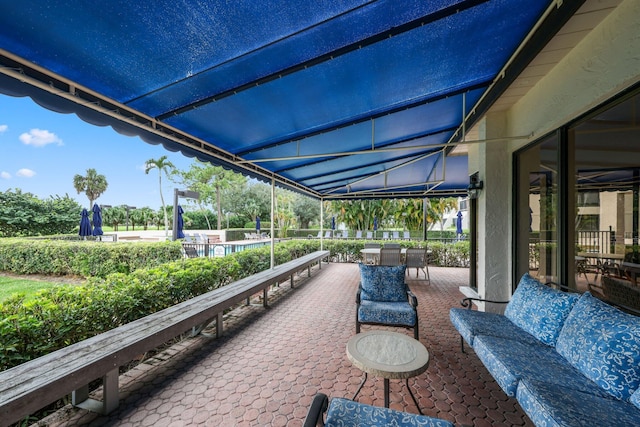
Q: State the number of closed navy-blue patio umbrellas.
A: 7